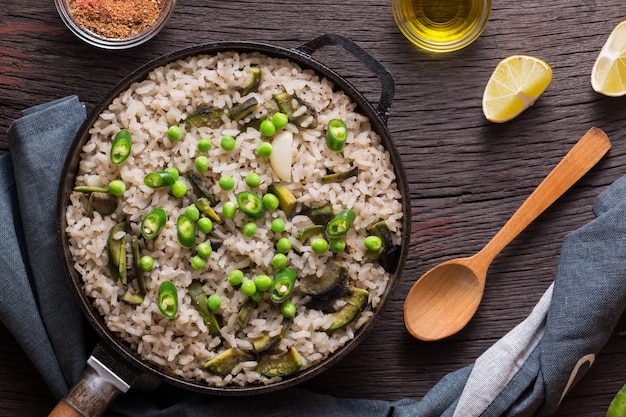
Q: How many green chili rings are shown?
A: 9